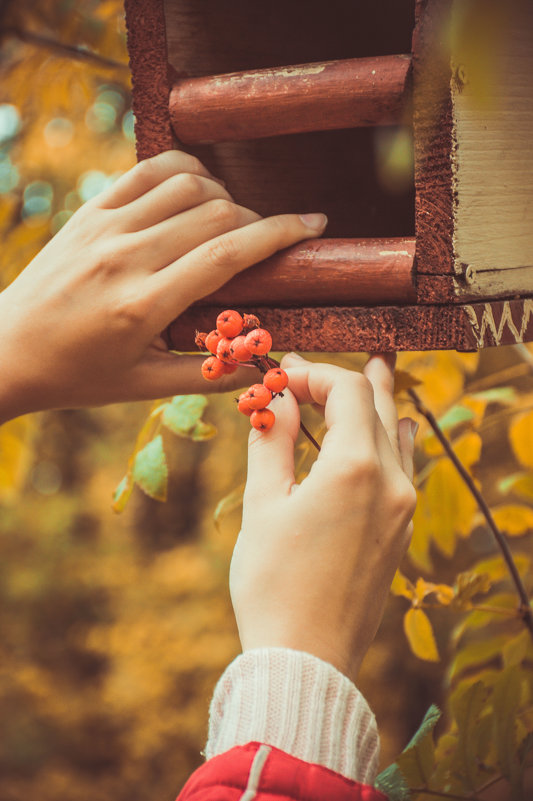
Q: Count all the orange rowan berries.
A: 11